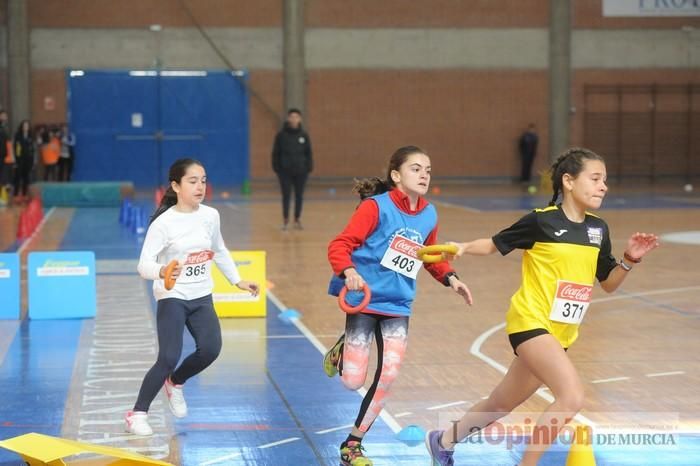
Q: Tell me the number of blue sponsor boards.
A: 2